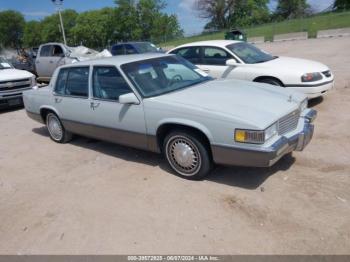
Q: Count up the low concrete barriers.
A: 3